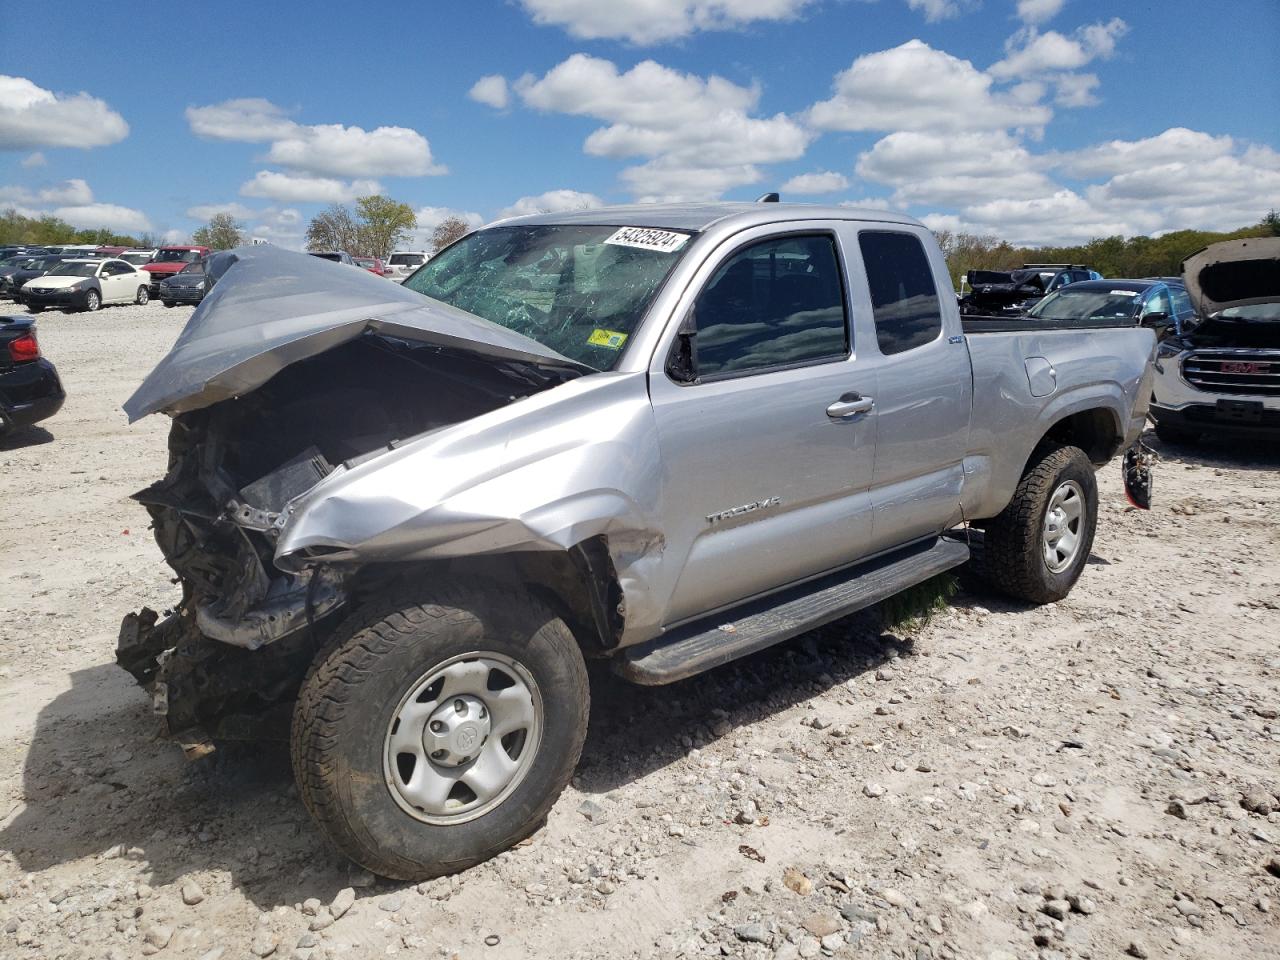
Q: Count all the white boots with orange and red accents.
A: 0